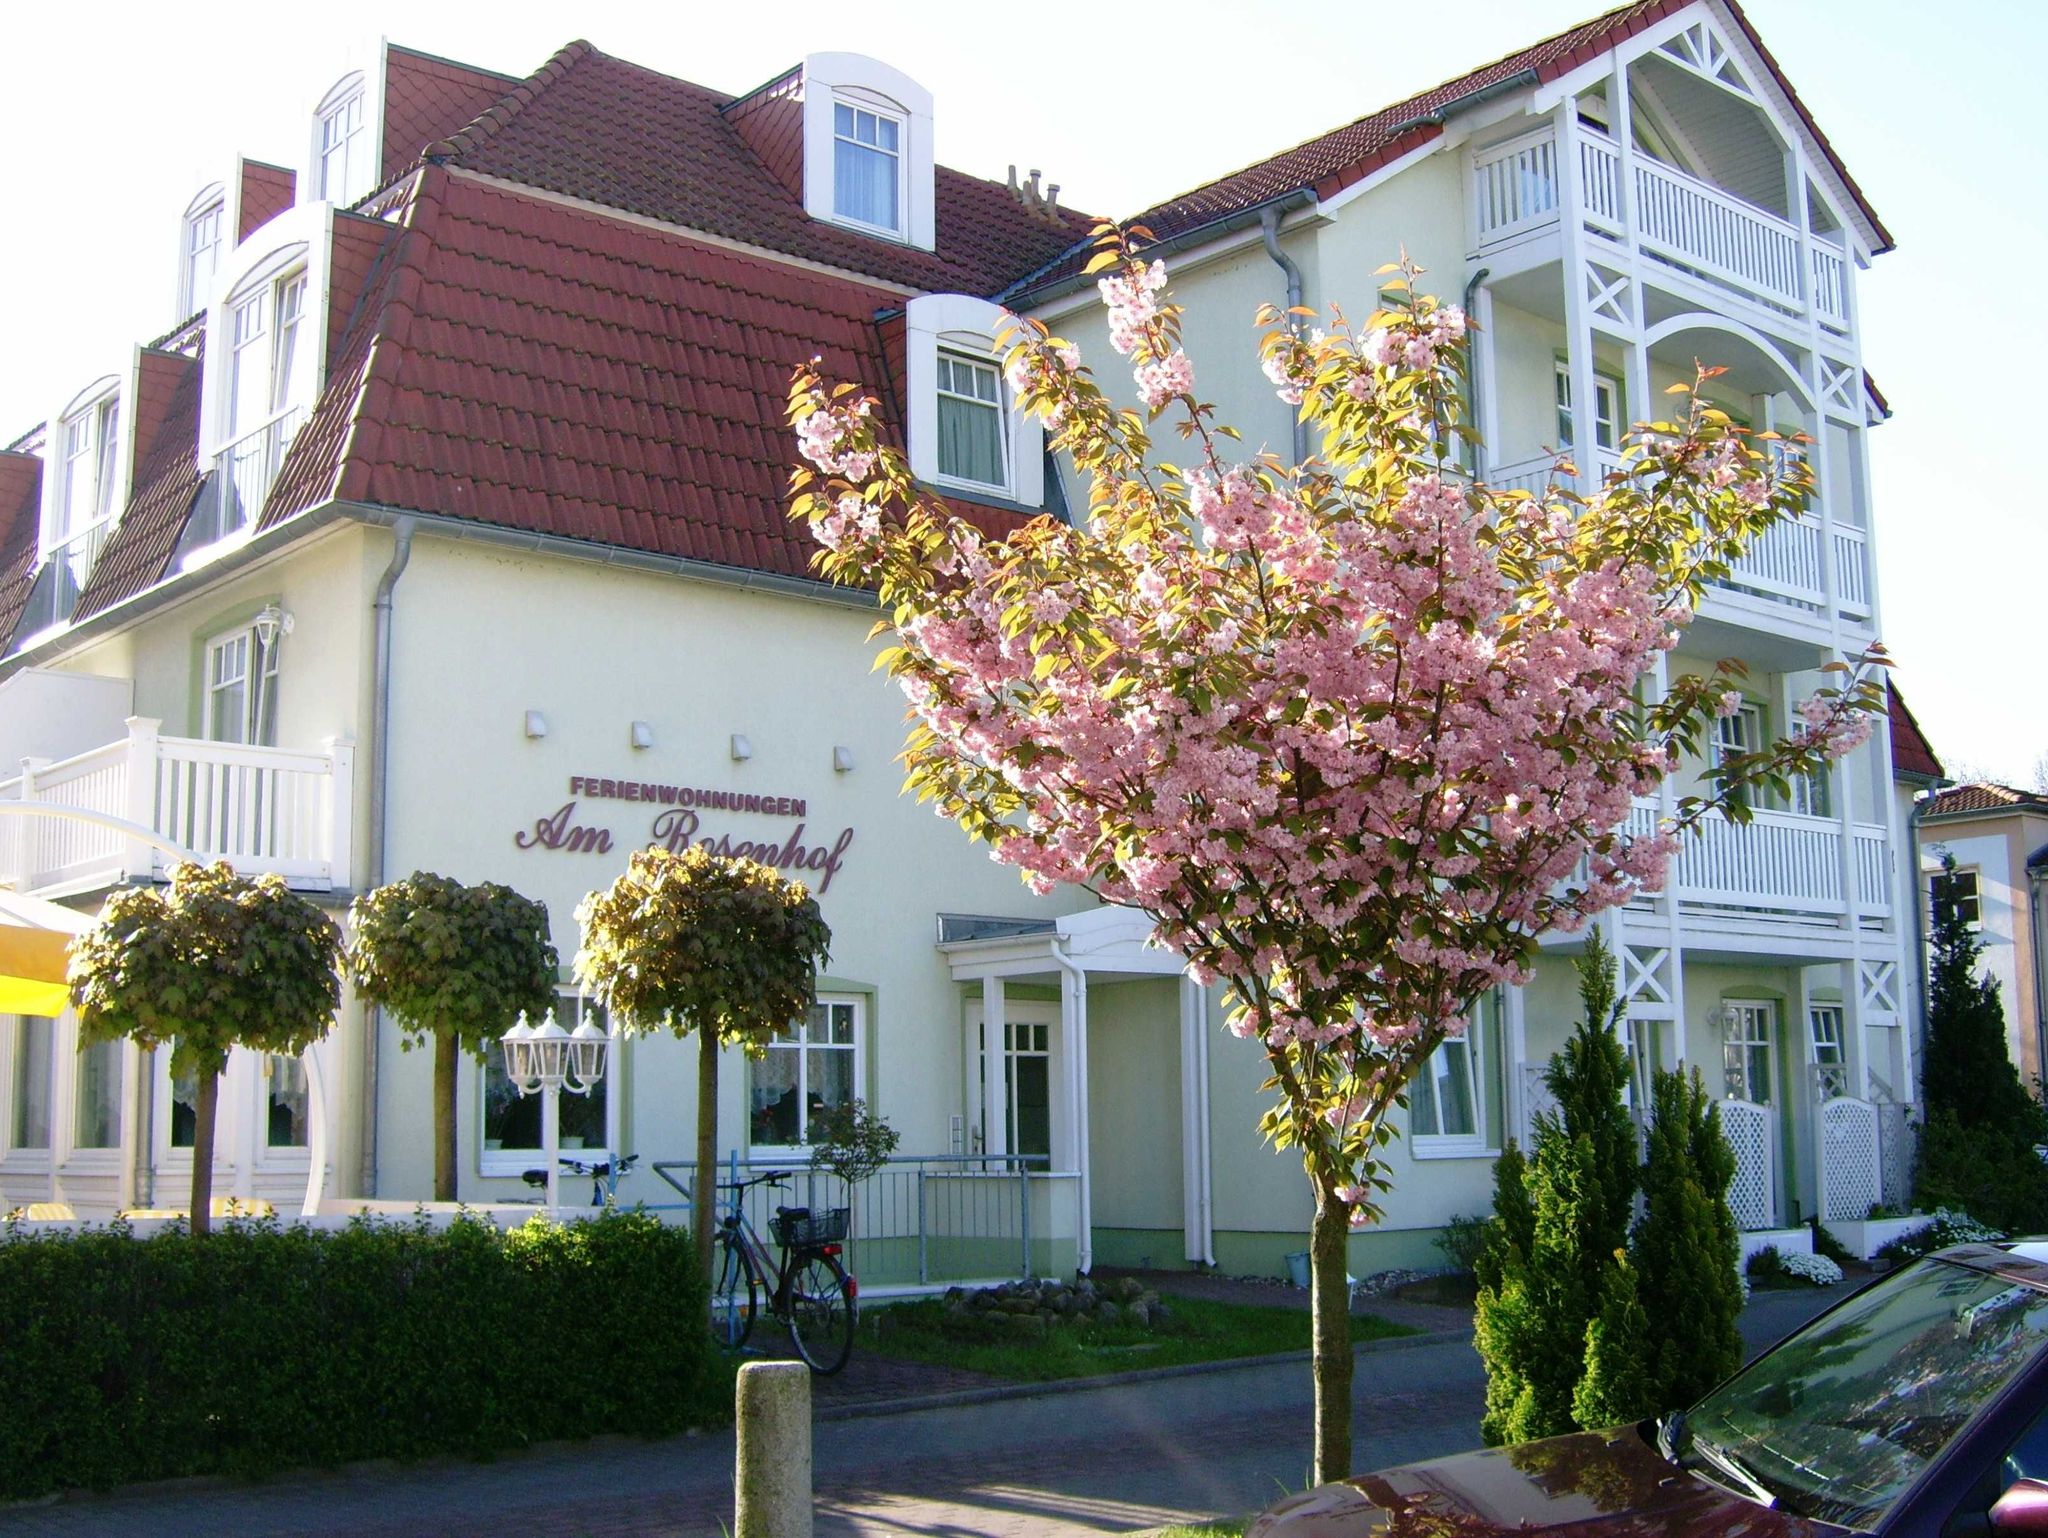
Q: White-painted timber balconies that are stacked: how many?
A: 3